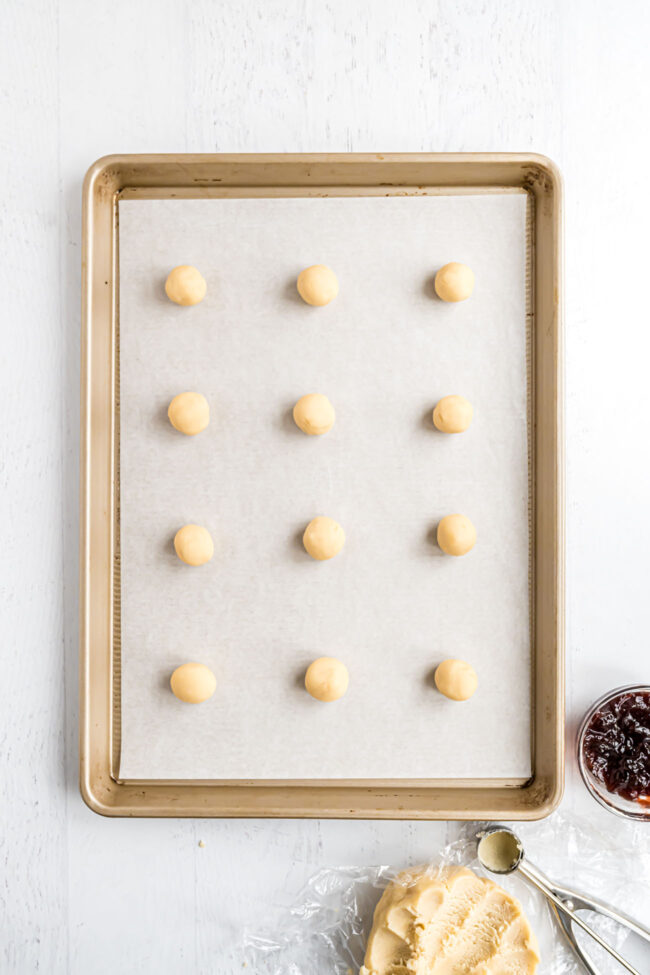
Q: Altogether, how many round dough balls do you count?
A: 12